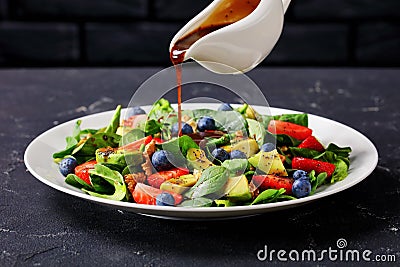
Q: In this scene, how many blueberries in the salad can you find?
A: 12